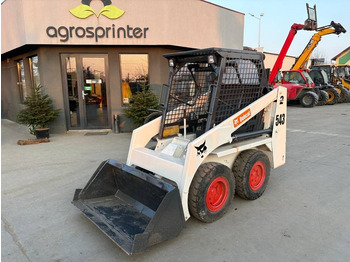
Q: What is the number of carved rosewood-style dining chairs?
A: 0